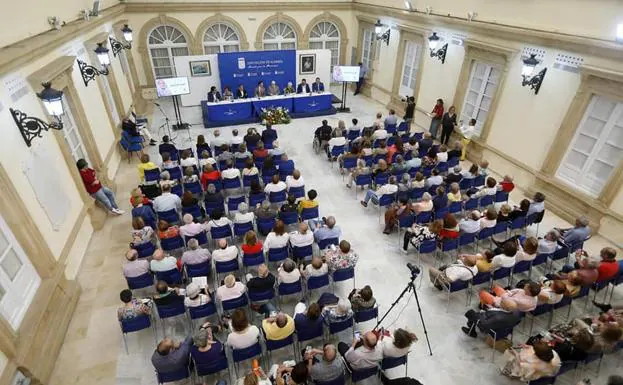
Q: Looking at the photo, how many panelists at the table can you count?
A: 8